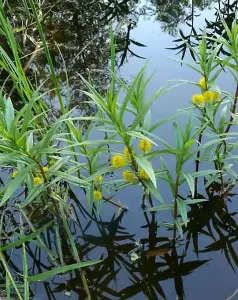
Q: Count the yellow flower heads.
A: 14